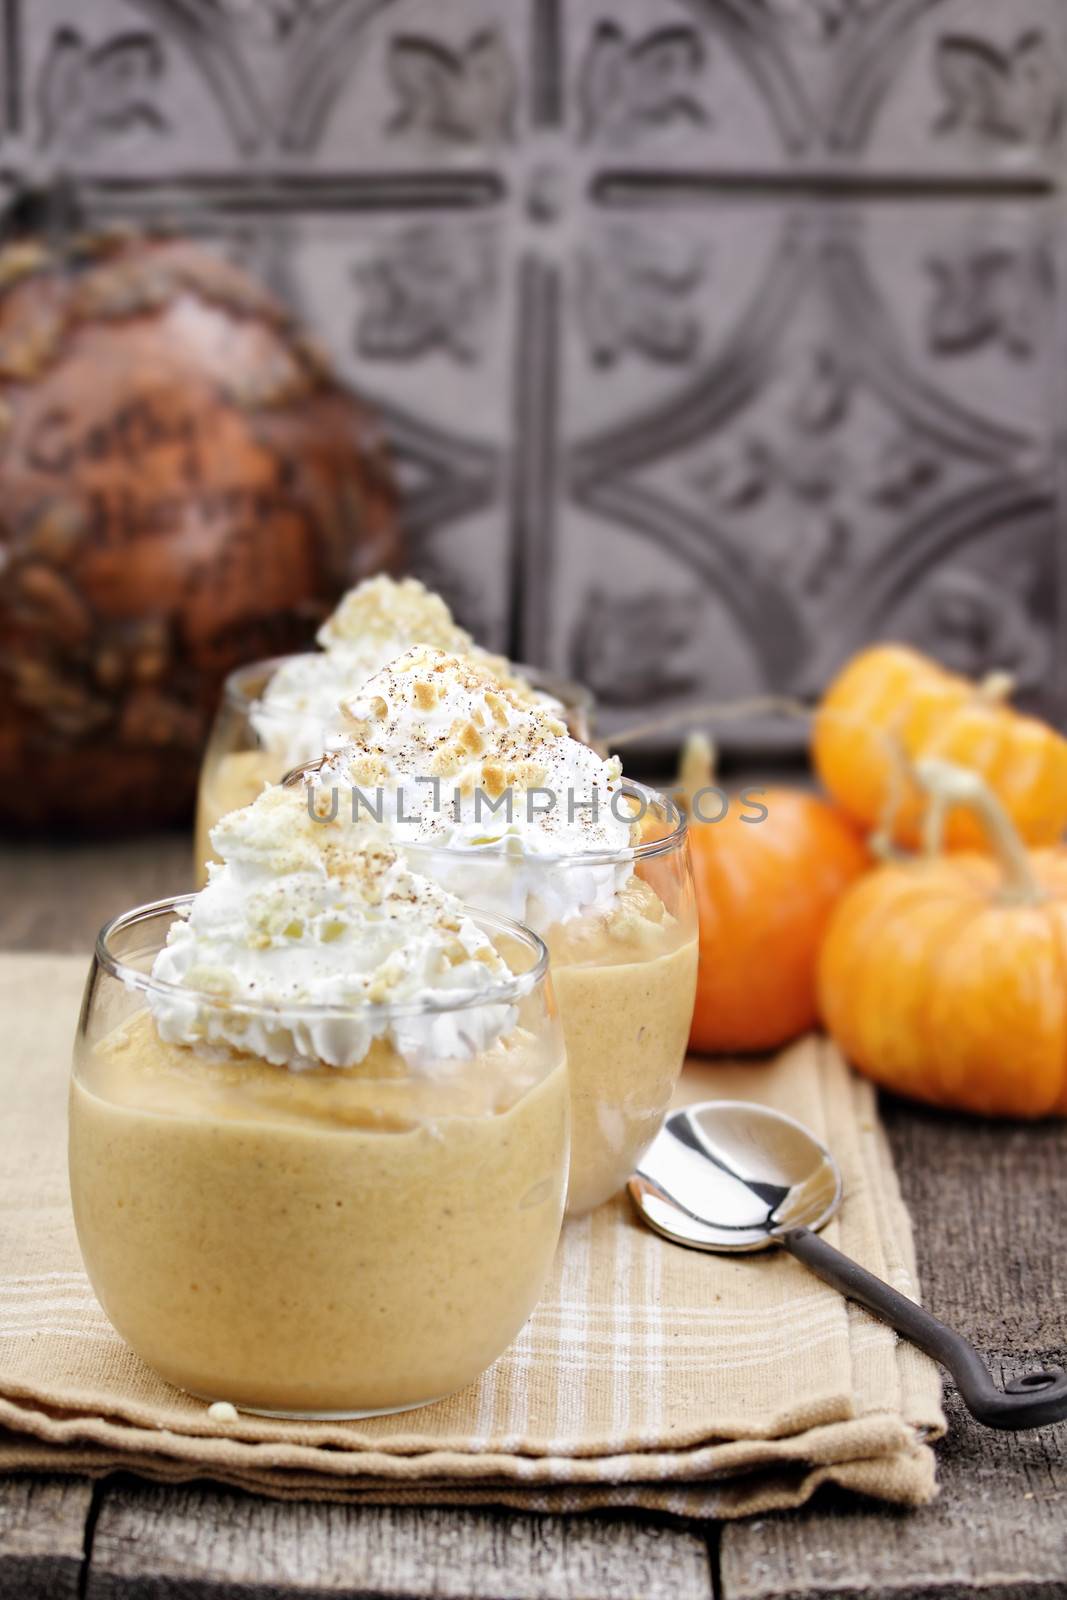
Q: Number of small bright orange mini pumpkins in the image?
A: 3